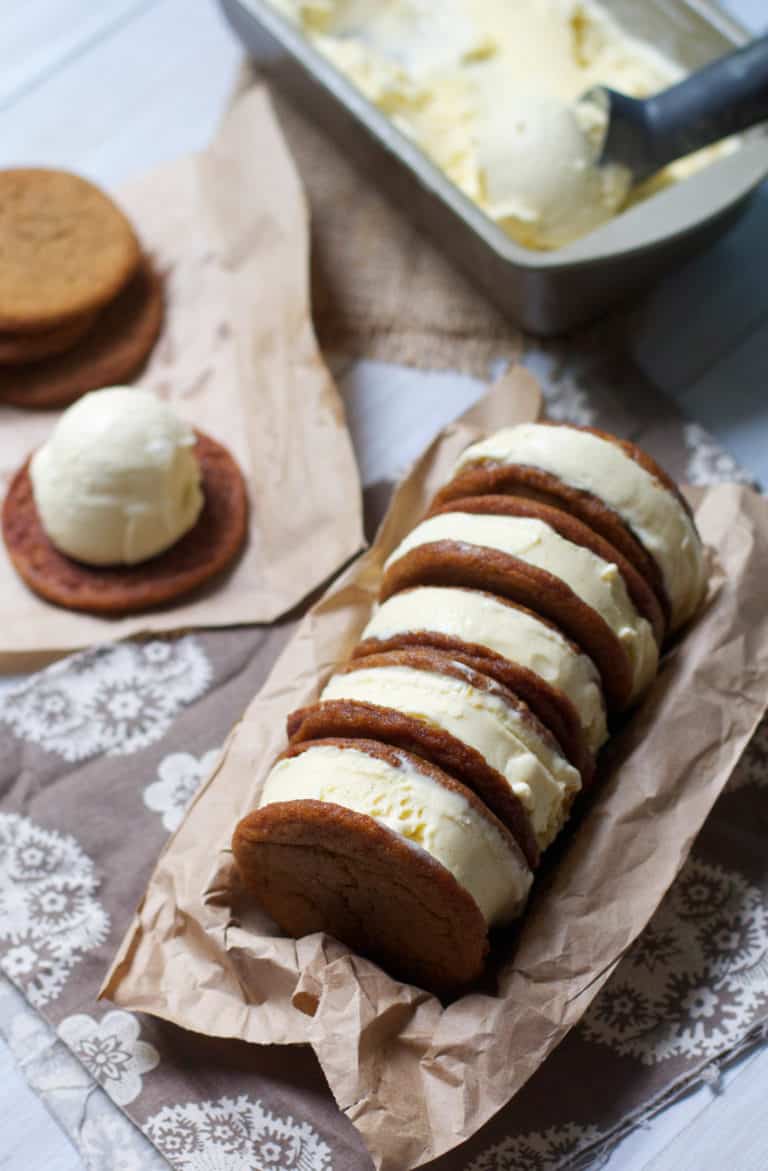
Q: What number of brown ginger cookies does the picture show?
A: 14